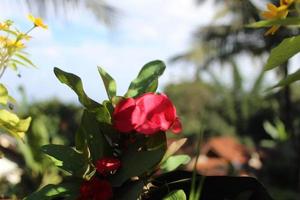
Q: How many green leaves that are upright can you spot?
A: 3